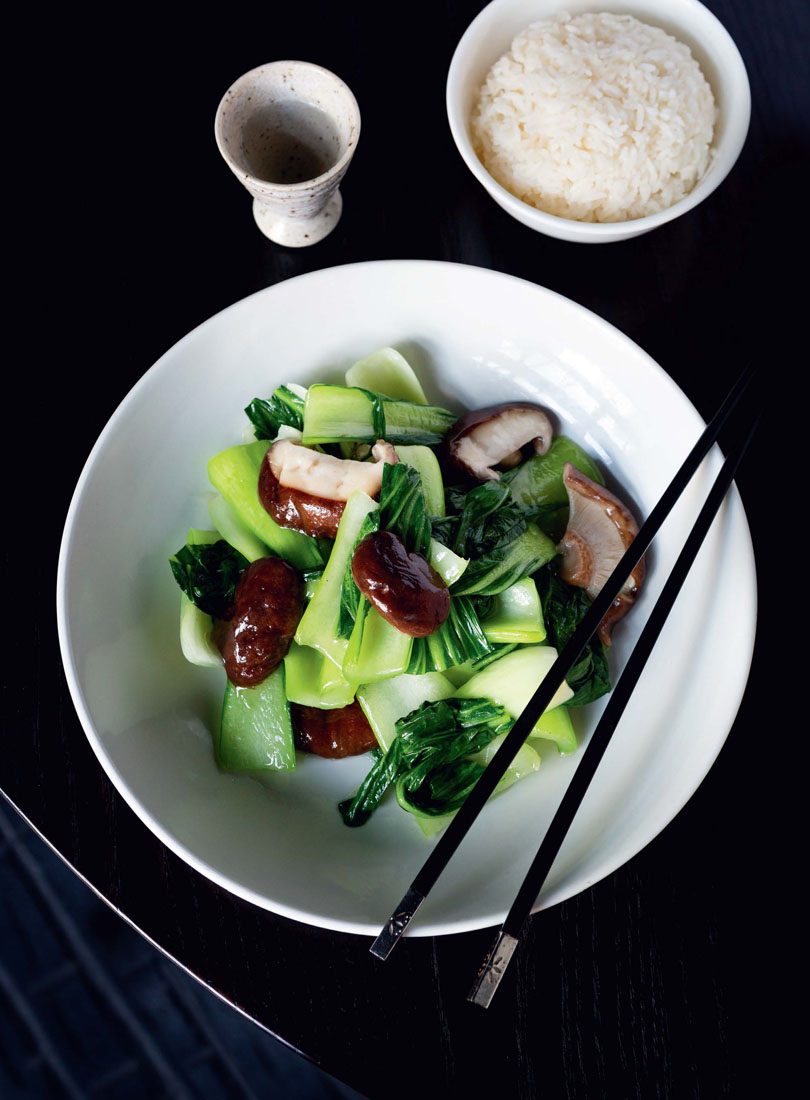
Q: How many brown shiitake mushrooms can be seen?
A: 6